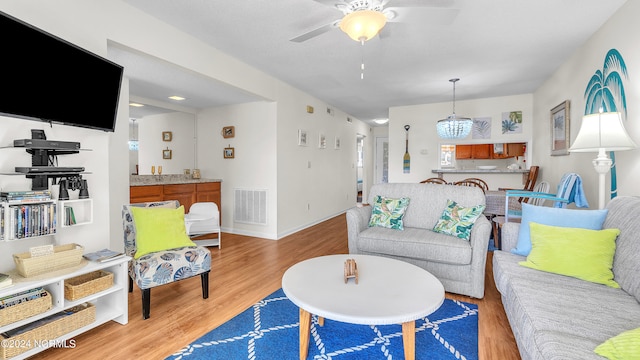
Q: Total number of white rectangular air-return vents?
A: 1